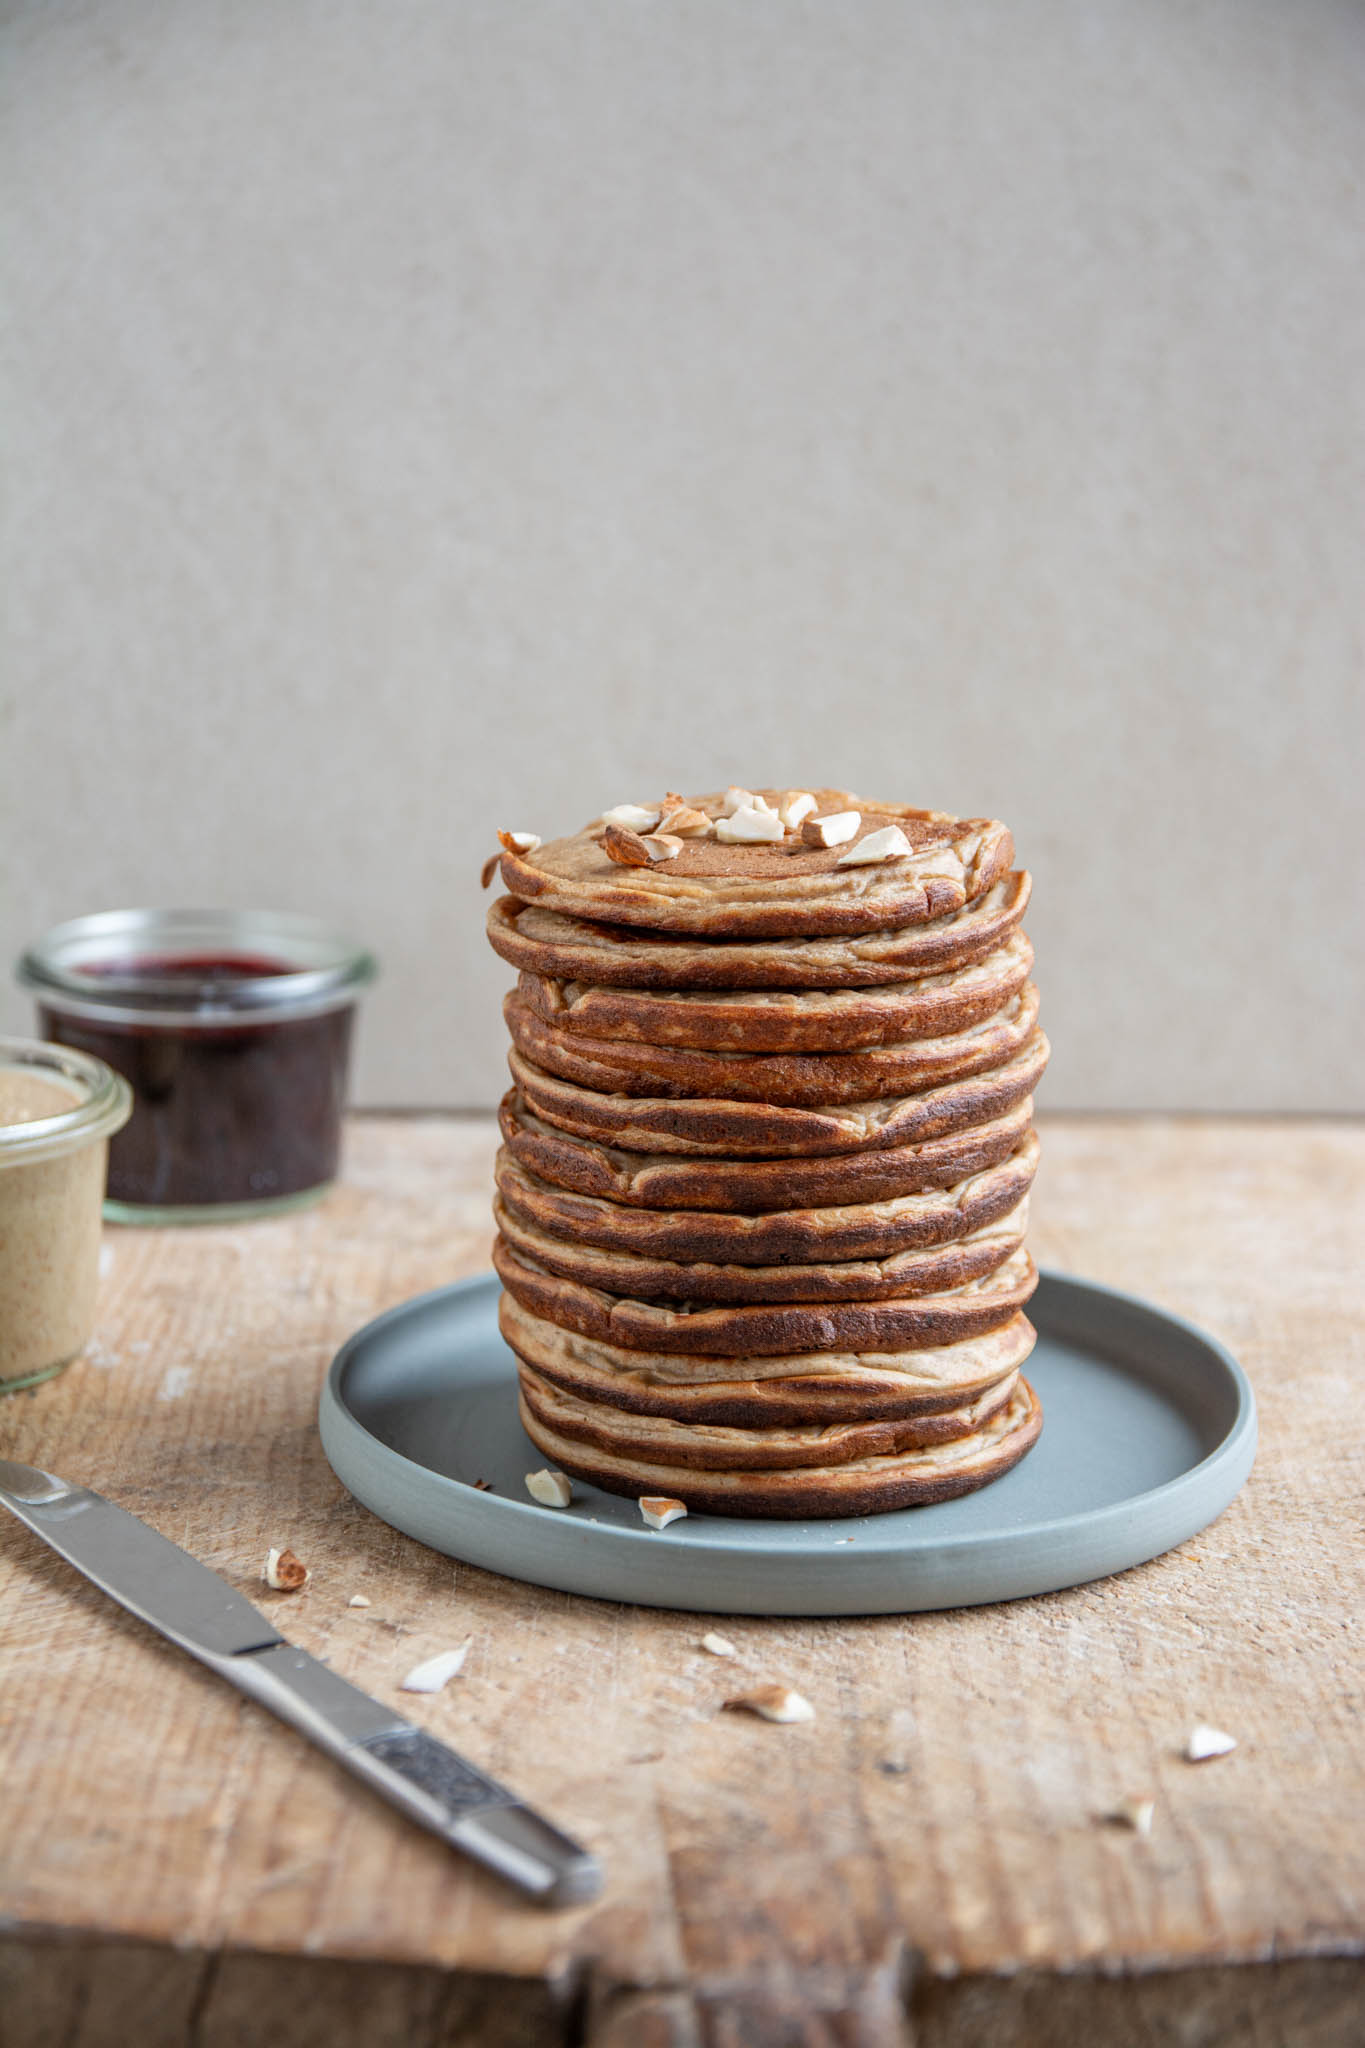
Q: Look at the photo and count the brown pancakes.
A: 12